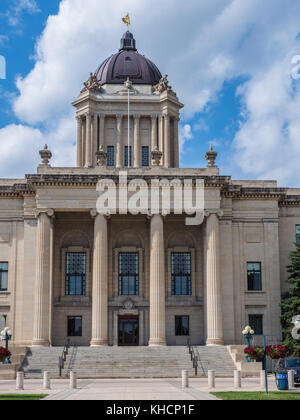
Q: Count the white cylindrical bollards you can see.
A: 8